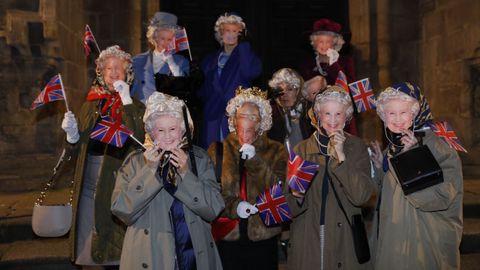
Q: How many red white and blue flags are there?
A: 9